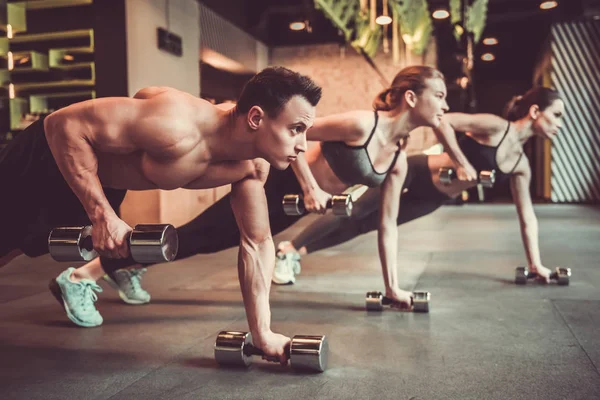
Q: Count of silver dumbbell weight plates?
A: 12